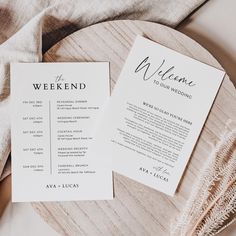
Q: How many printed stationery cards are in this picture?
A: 2